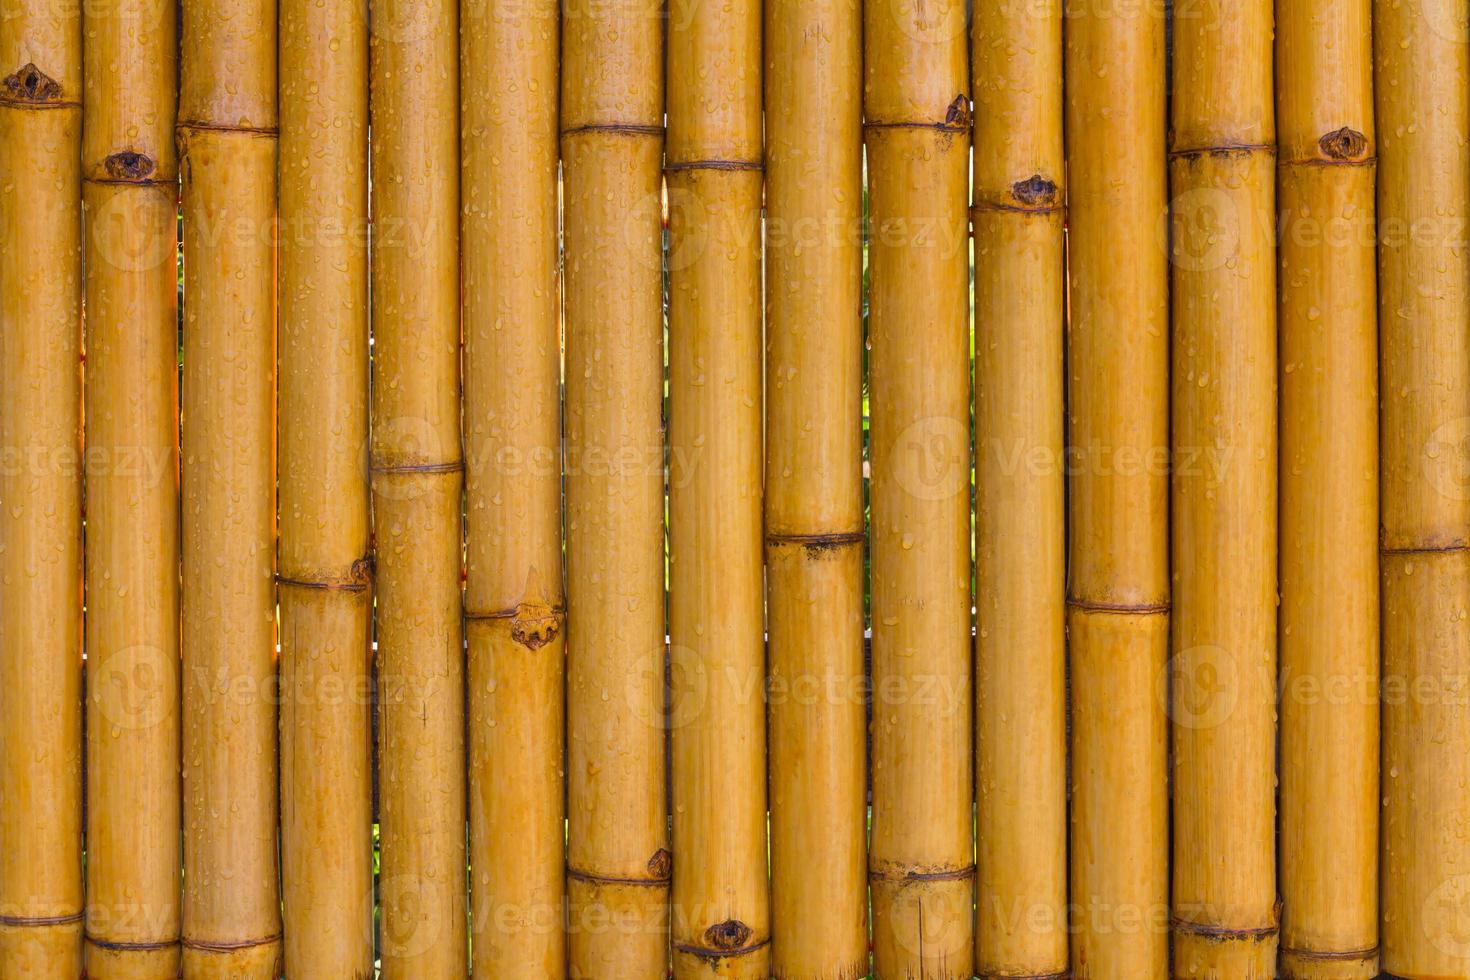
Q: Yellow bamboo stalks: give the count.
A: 15